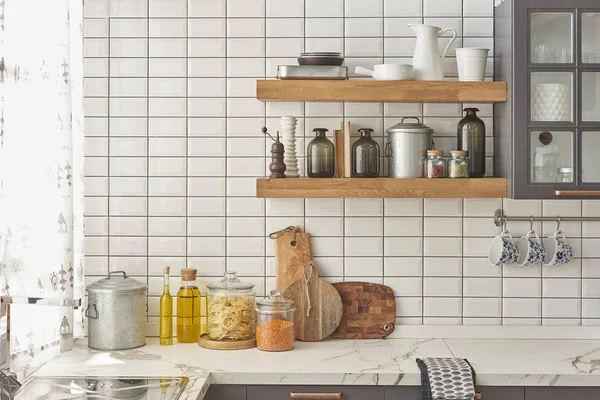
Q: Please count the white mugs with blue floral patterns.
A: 3